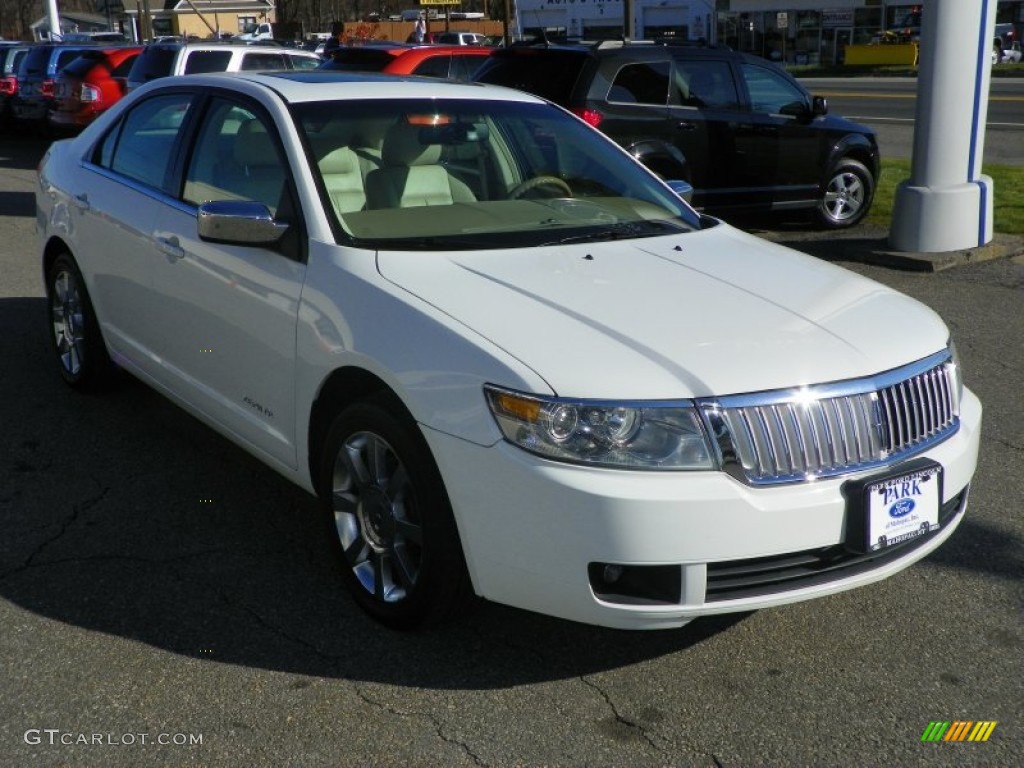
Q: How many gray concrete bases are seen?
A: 1